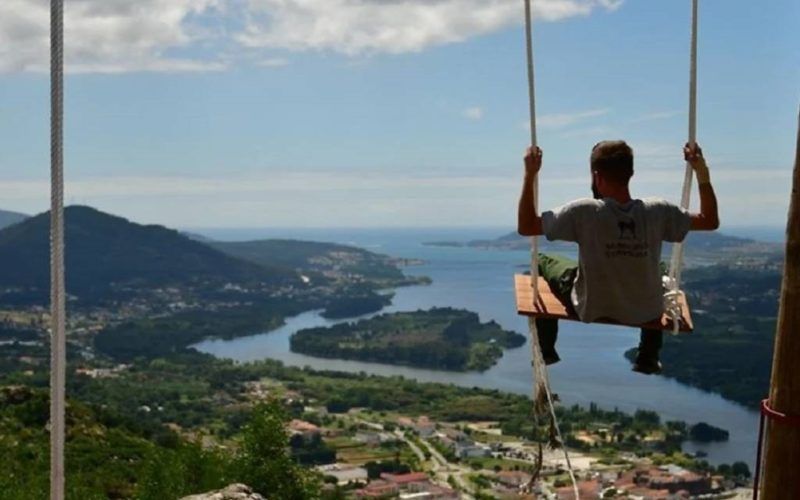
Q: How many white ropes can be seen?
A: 3